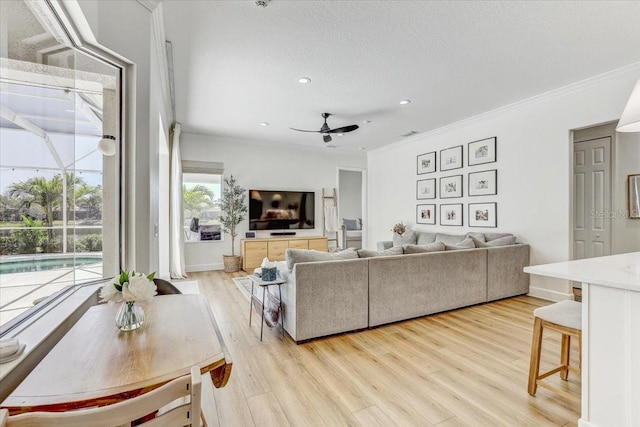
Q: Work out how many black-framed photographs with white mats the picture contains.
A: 9